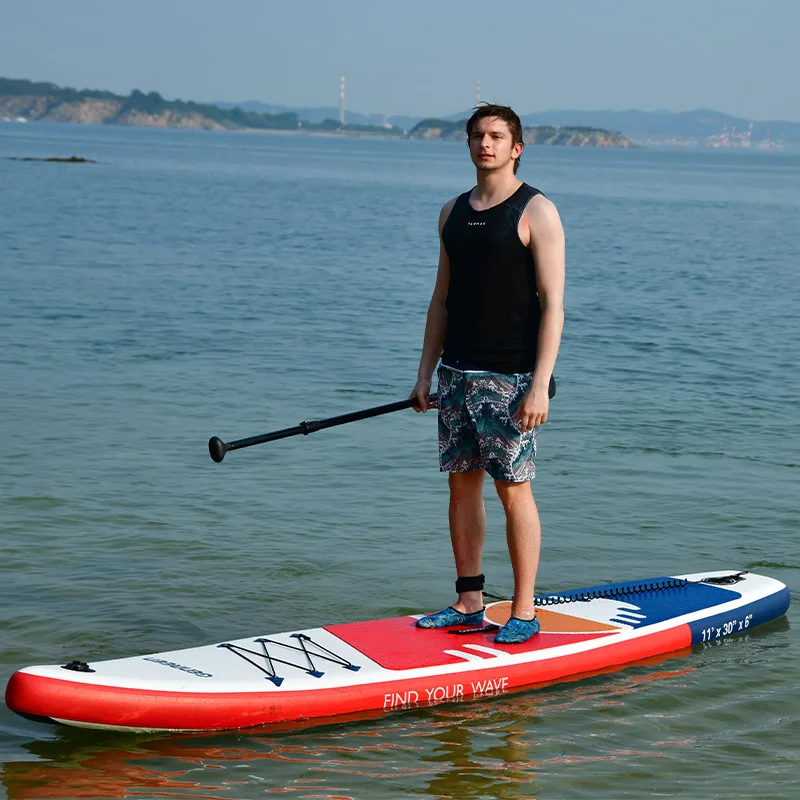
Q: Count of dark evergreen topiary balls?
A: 0